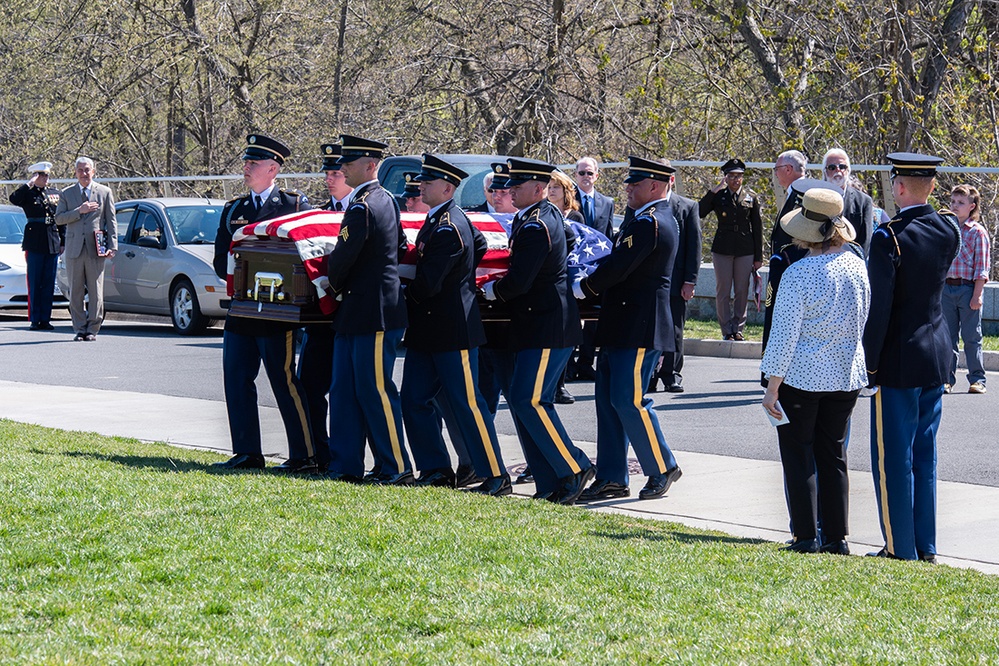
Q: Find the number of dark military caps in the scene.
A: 11